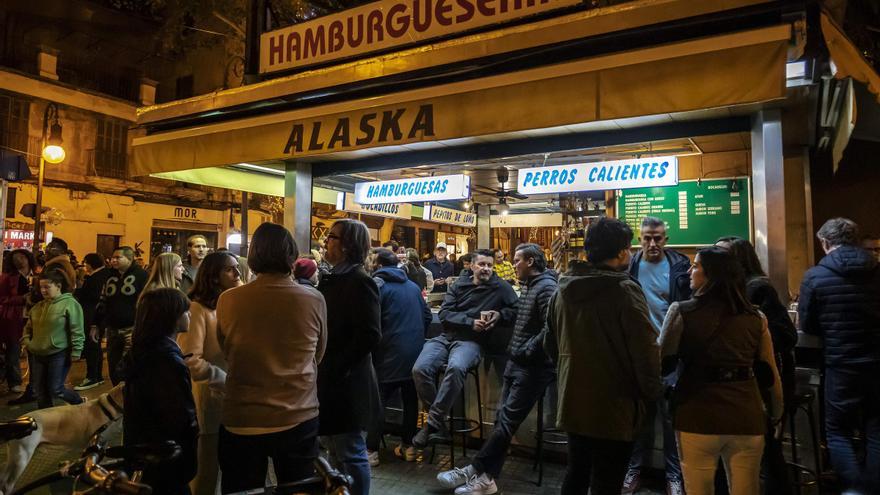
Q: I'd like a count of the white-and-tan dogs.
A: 1